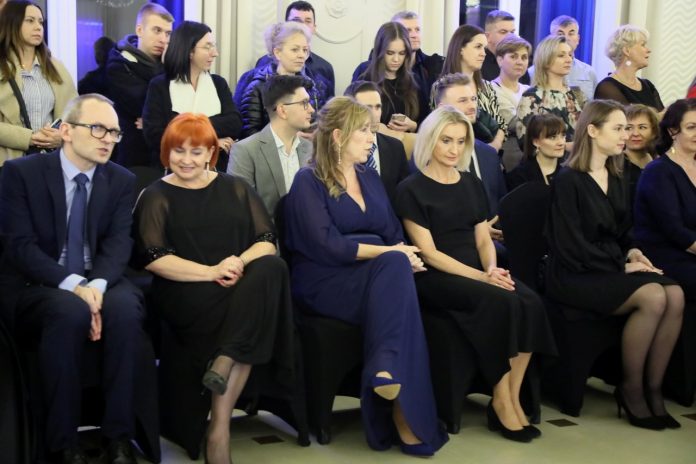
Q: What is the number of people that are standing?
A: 13